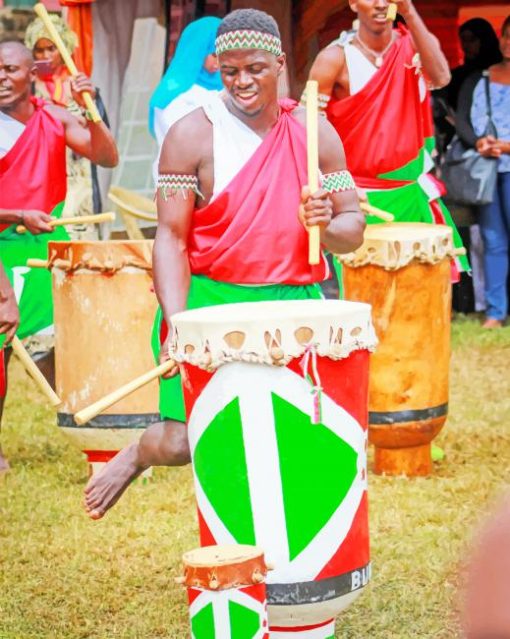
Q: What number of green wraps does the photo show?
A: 3